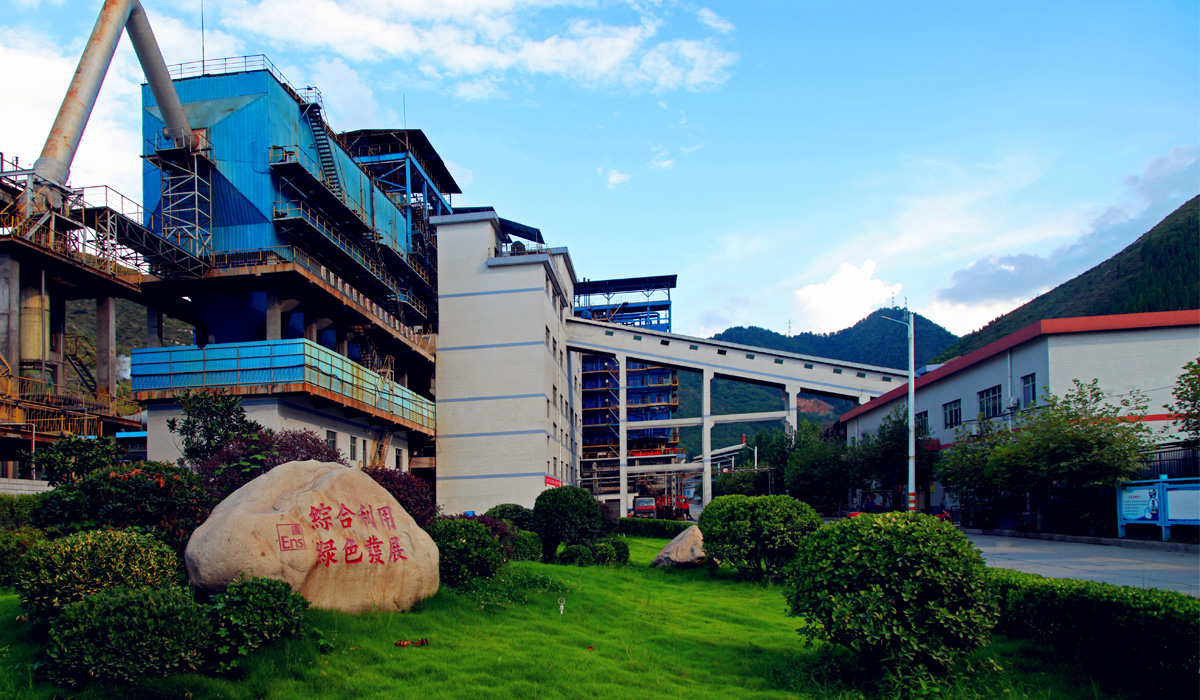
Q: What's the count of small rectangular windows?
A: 11